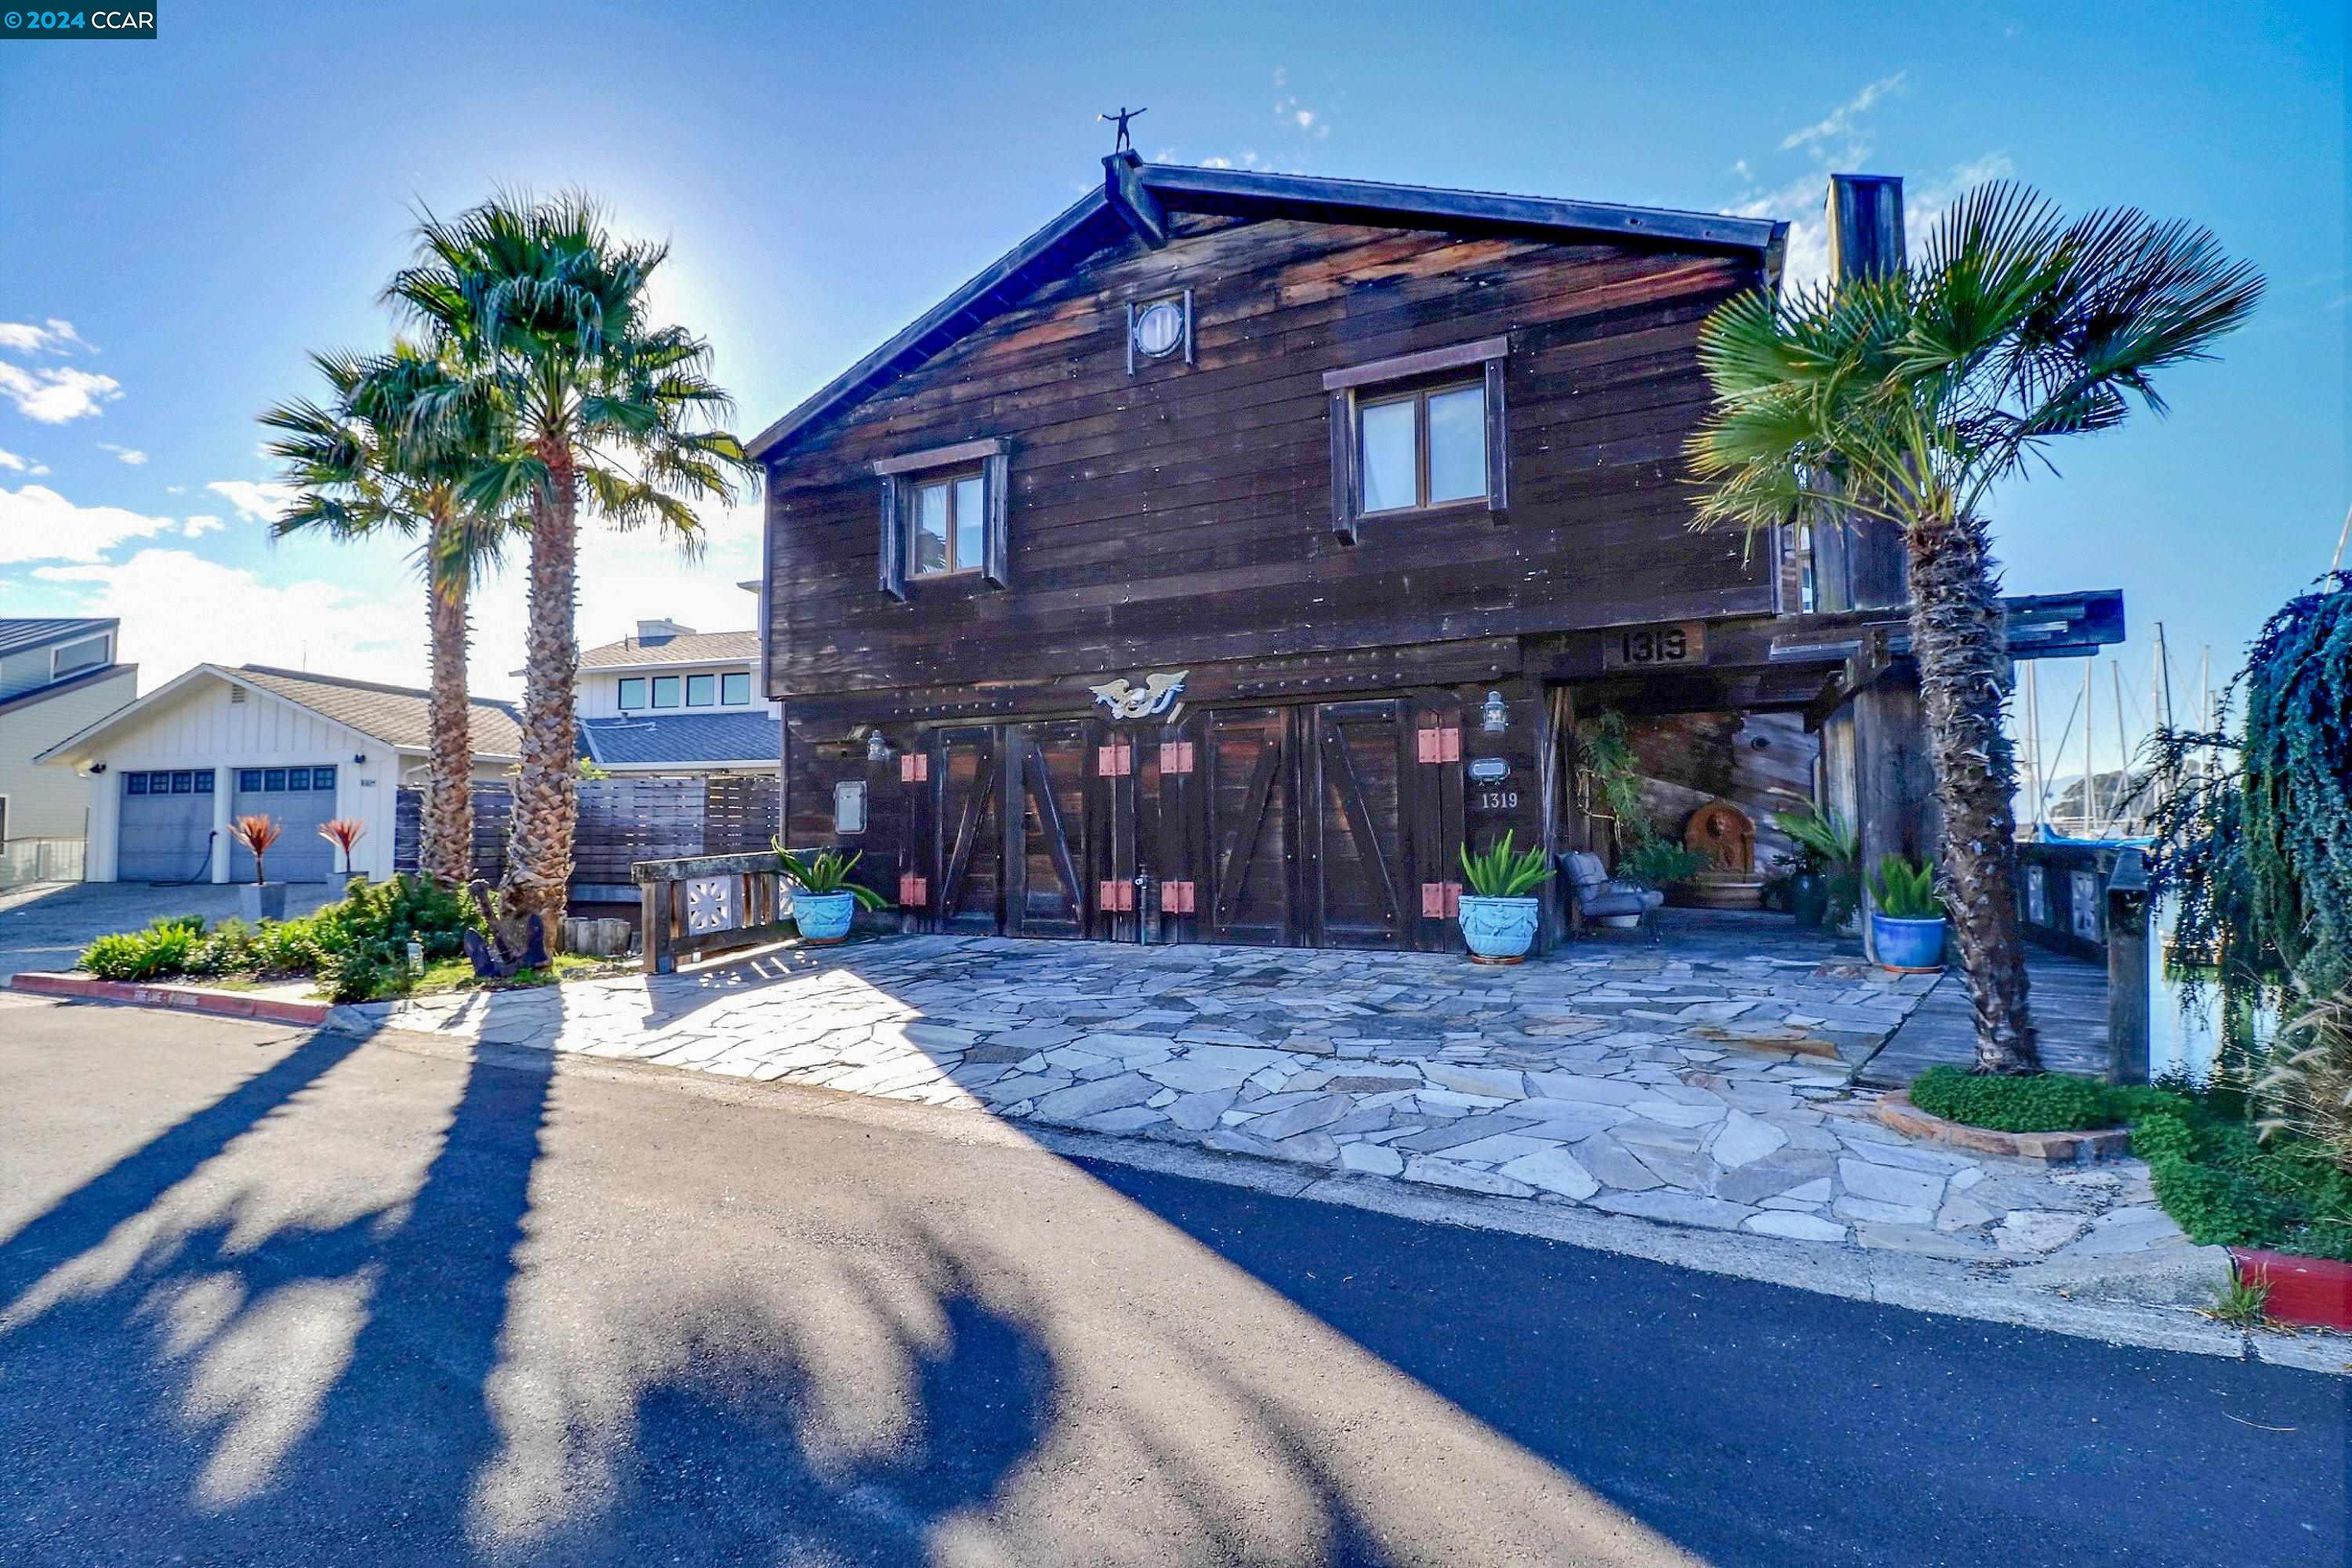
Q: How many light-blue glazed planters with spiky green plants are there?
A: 2